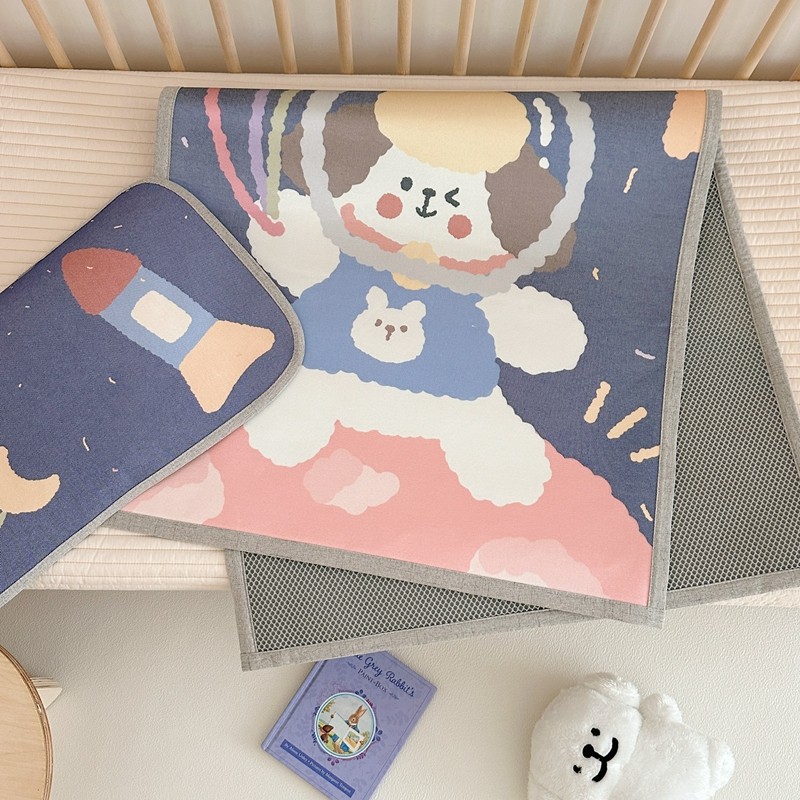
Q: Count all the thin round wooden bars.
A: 15